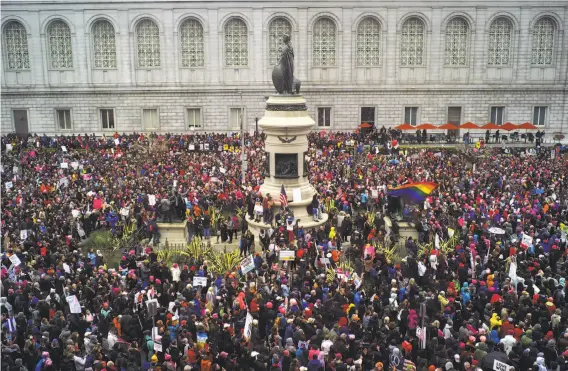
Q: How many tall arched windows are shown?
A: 13